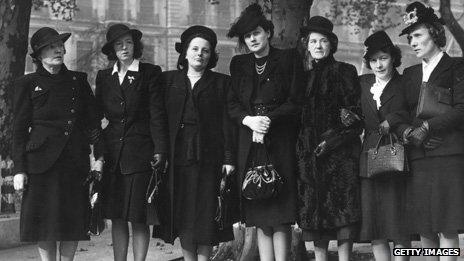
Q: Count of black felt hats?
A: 7